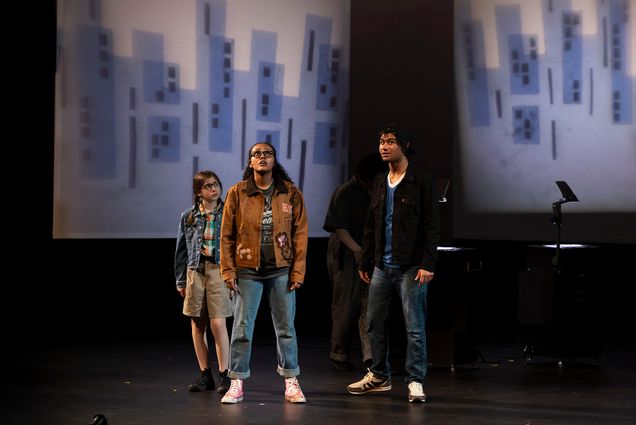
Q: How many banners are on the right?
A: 1